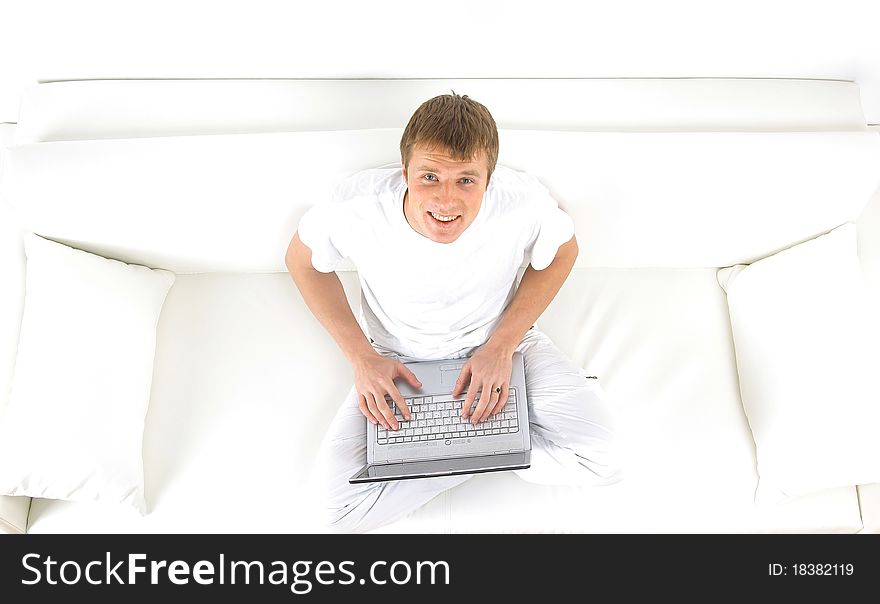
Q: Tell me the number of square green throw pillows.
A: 0